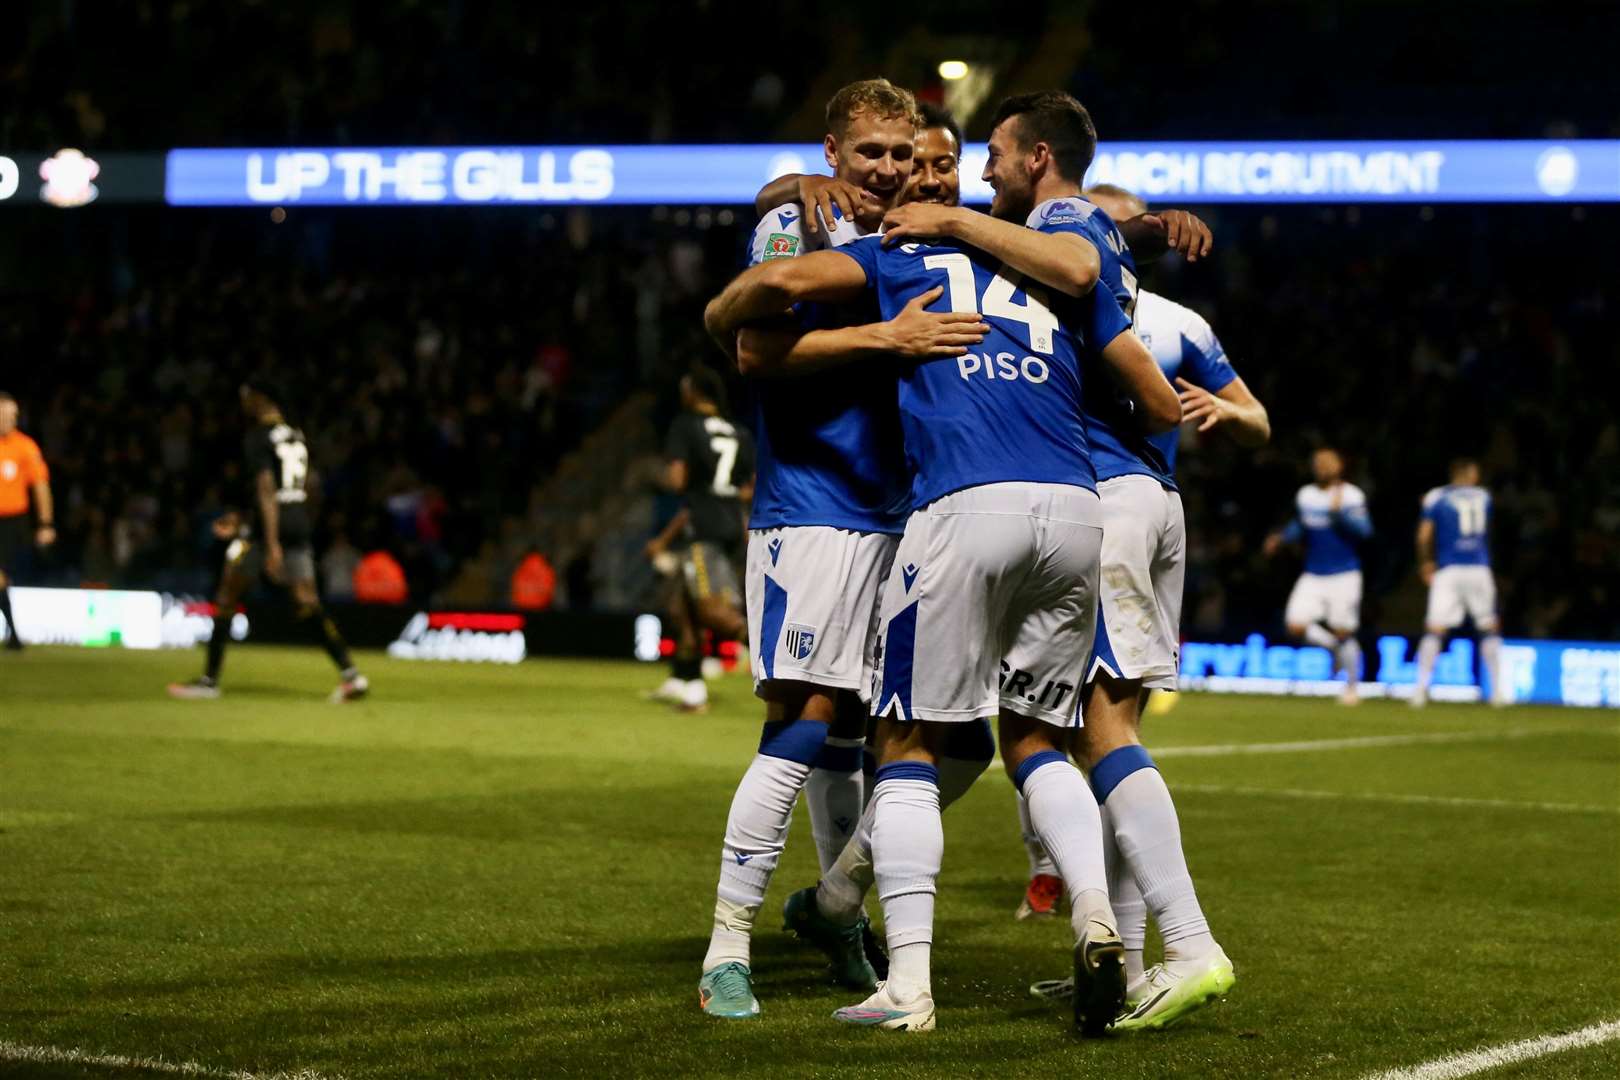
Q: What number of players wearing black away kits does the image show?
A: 2